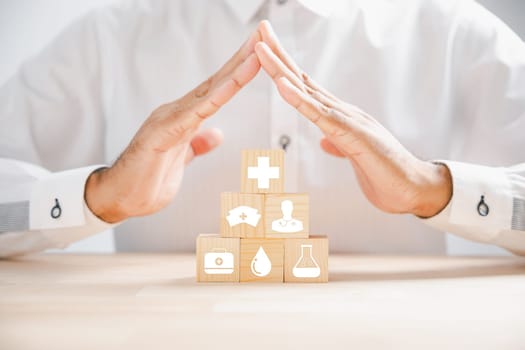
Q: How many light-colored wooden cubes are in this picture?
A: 6